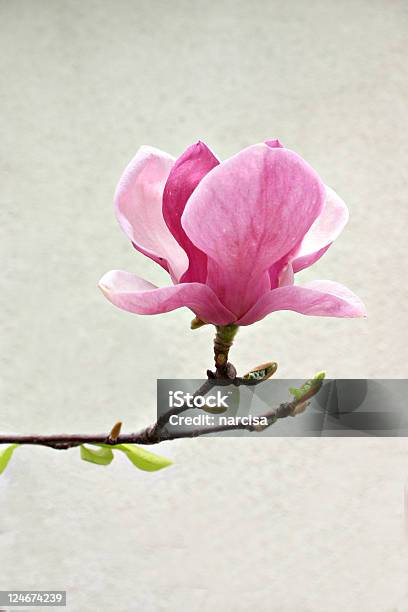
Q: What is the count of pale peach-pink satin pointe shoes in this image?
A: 0